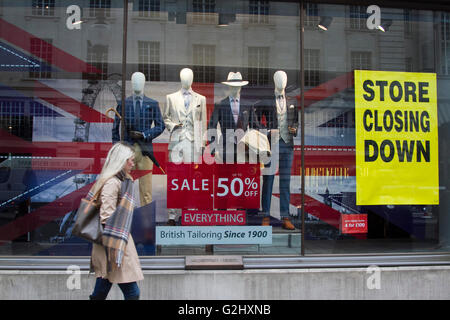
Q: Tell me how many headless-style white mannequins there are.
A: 4